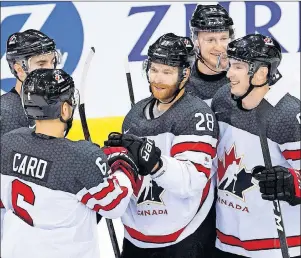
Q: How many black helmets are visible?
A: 5